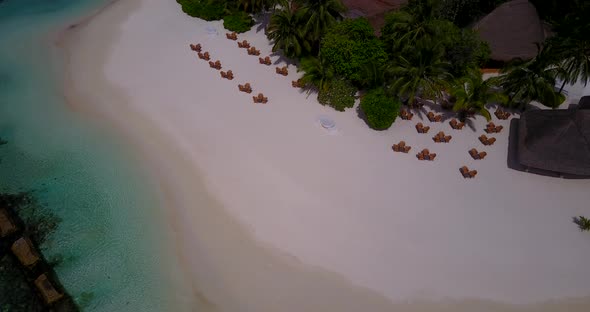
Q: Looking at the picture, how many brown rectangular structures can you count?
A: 3